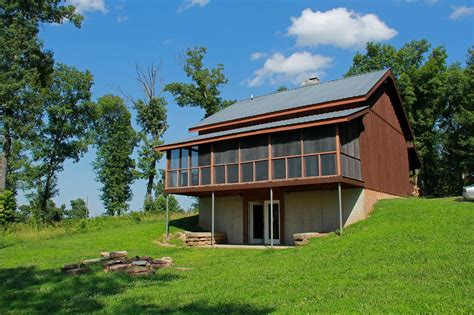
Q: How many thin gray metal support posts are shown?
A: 4